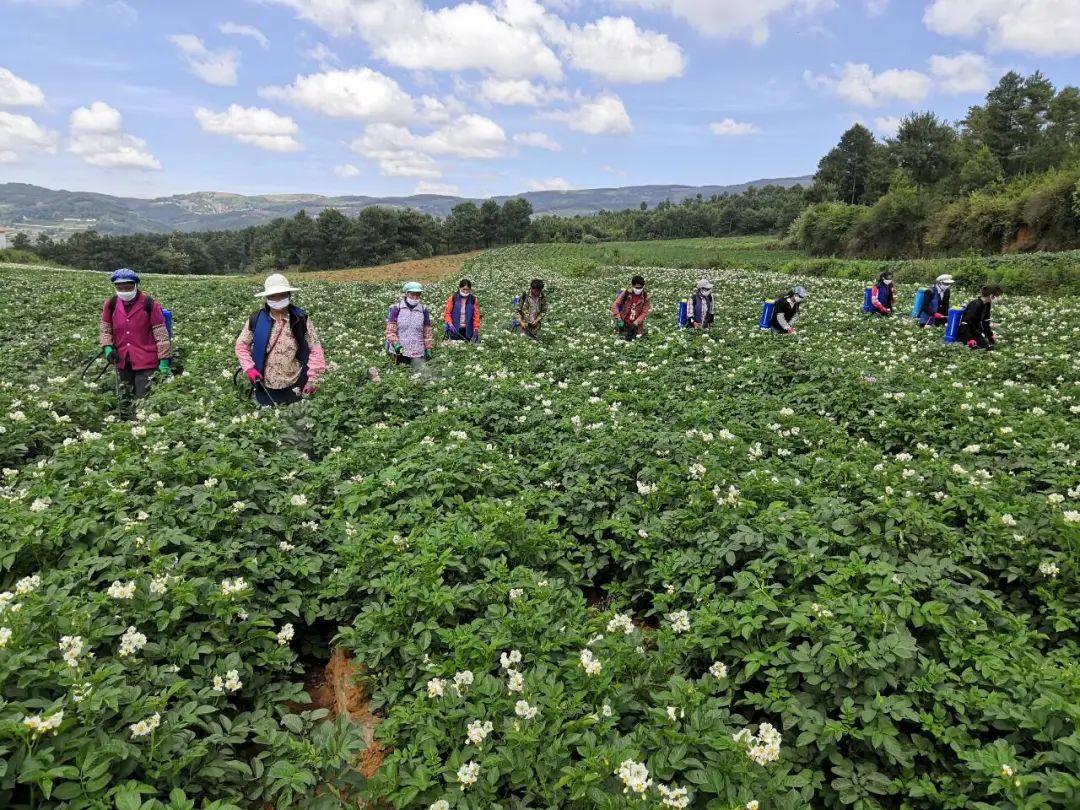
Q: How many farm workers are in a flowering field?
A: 11